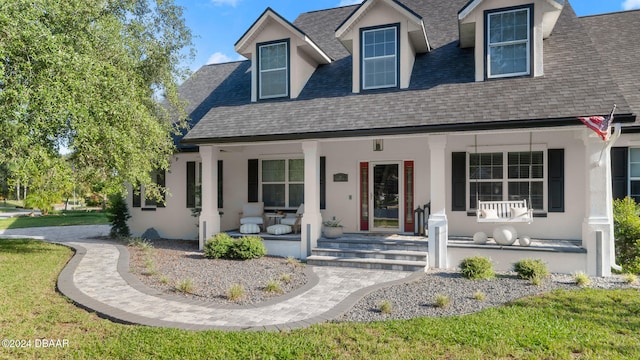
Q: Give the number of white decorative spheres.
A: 3